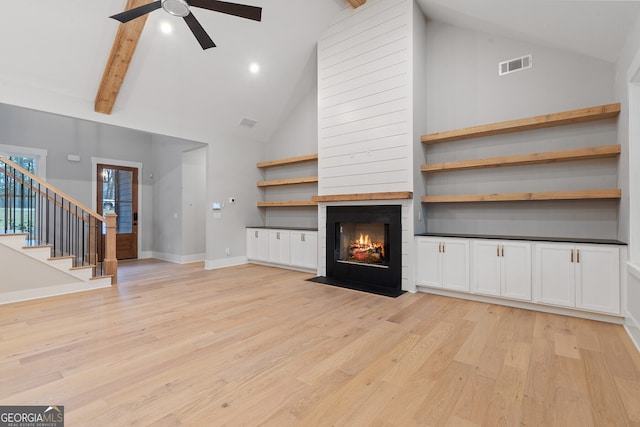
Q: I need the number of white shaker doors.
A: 12